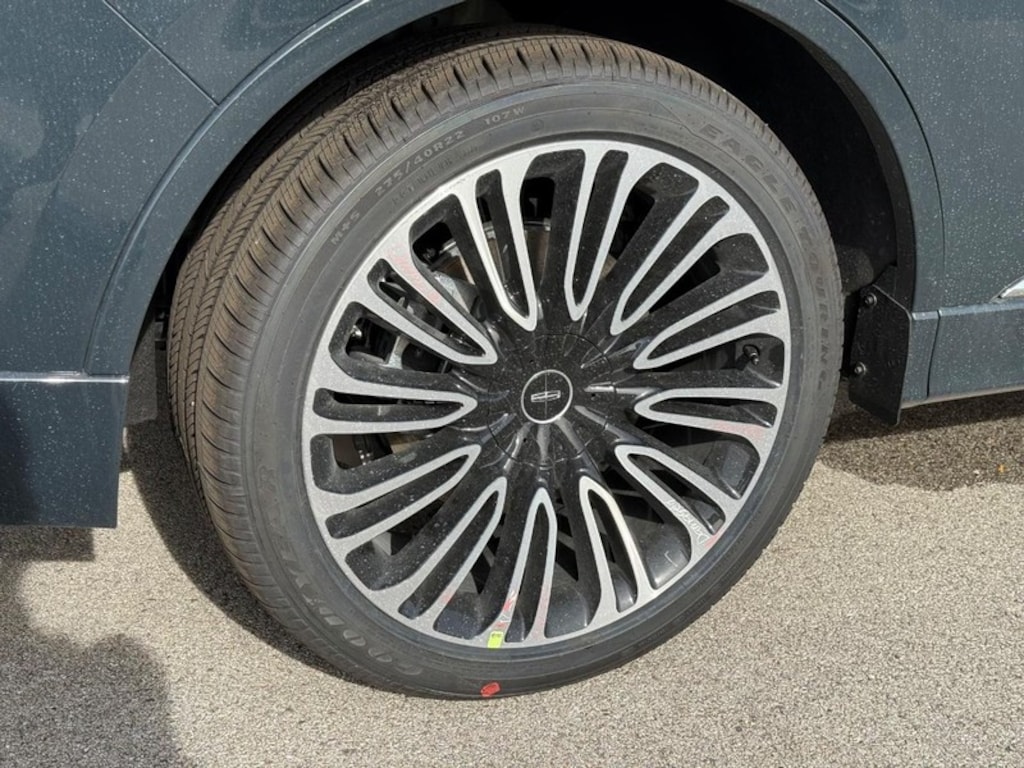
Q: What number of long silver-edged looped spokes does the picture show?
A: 12